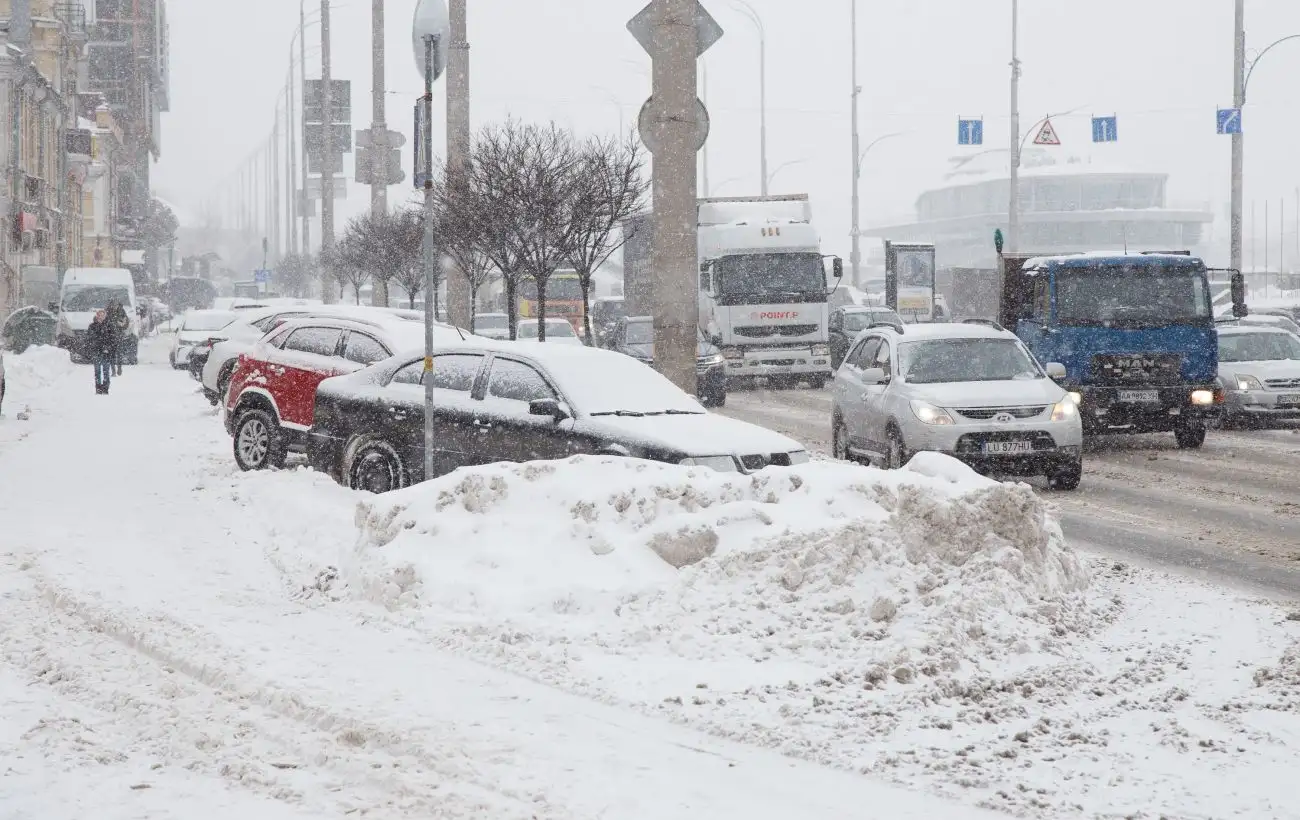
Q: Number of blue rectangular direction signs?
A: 3